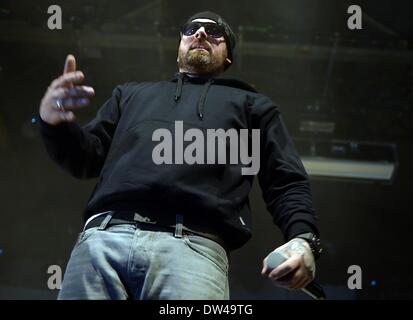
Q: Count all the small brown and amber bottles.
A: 0